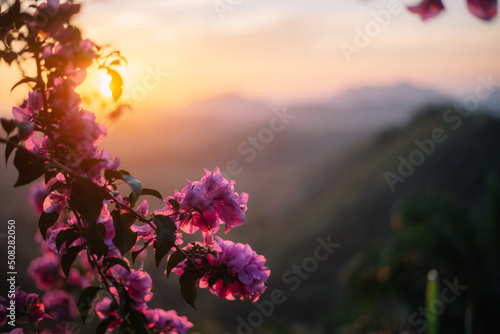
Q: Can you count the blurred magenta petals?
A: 2